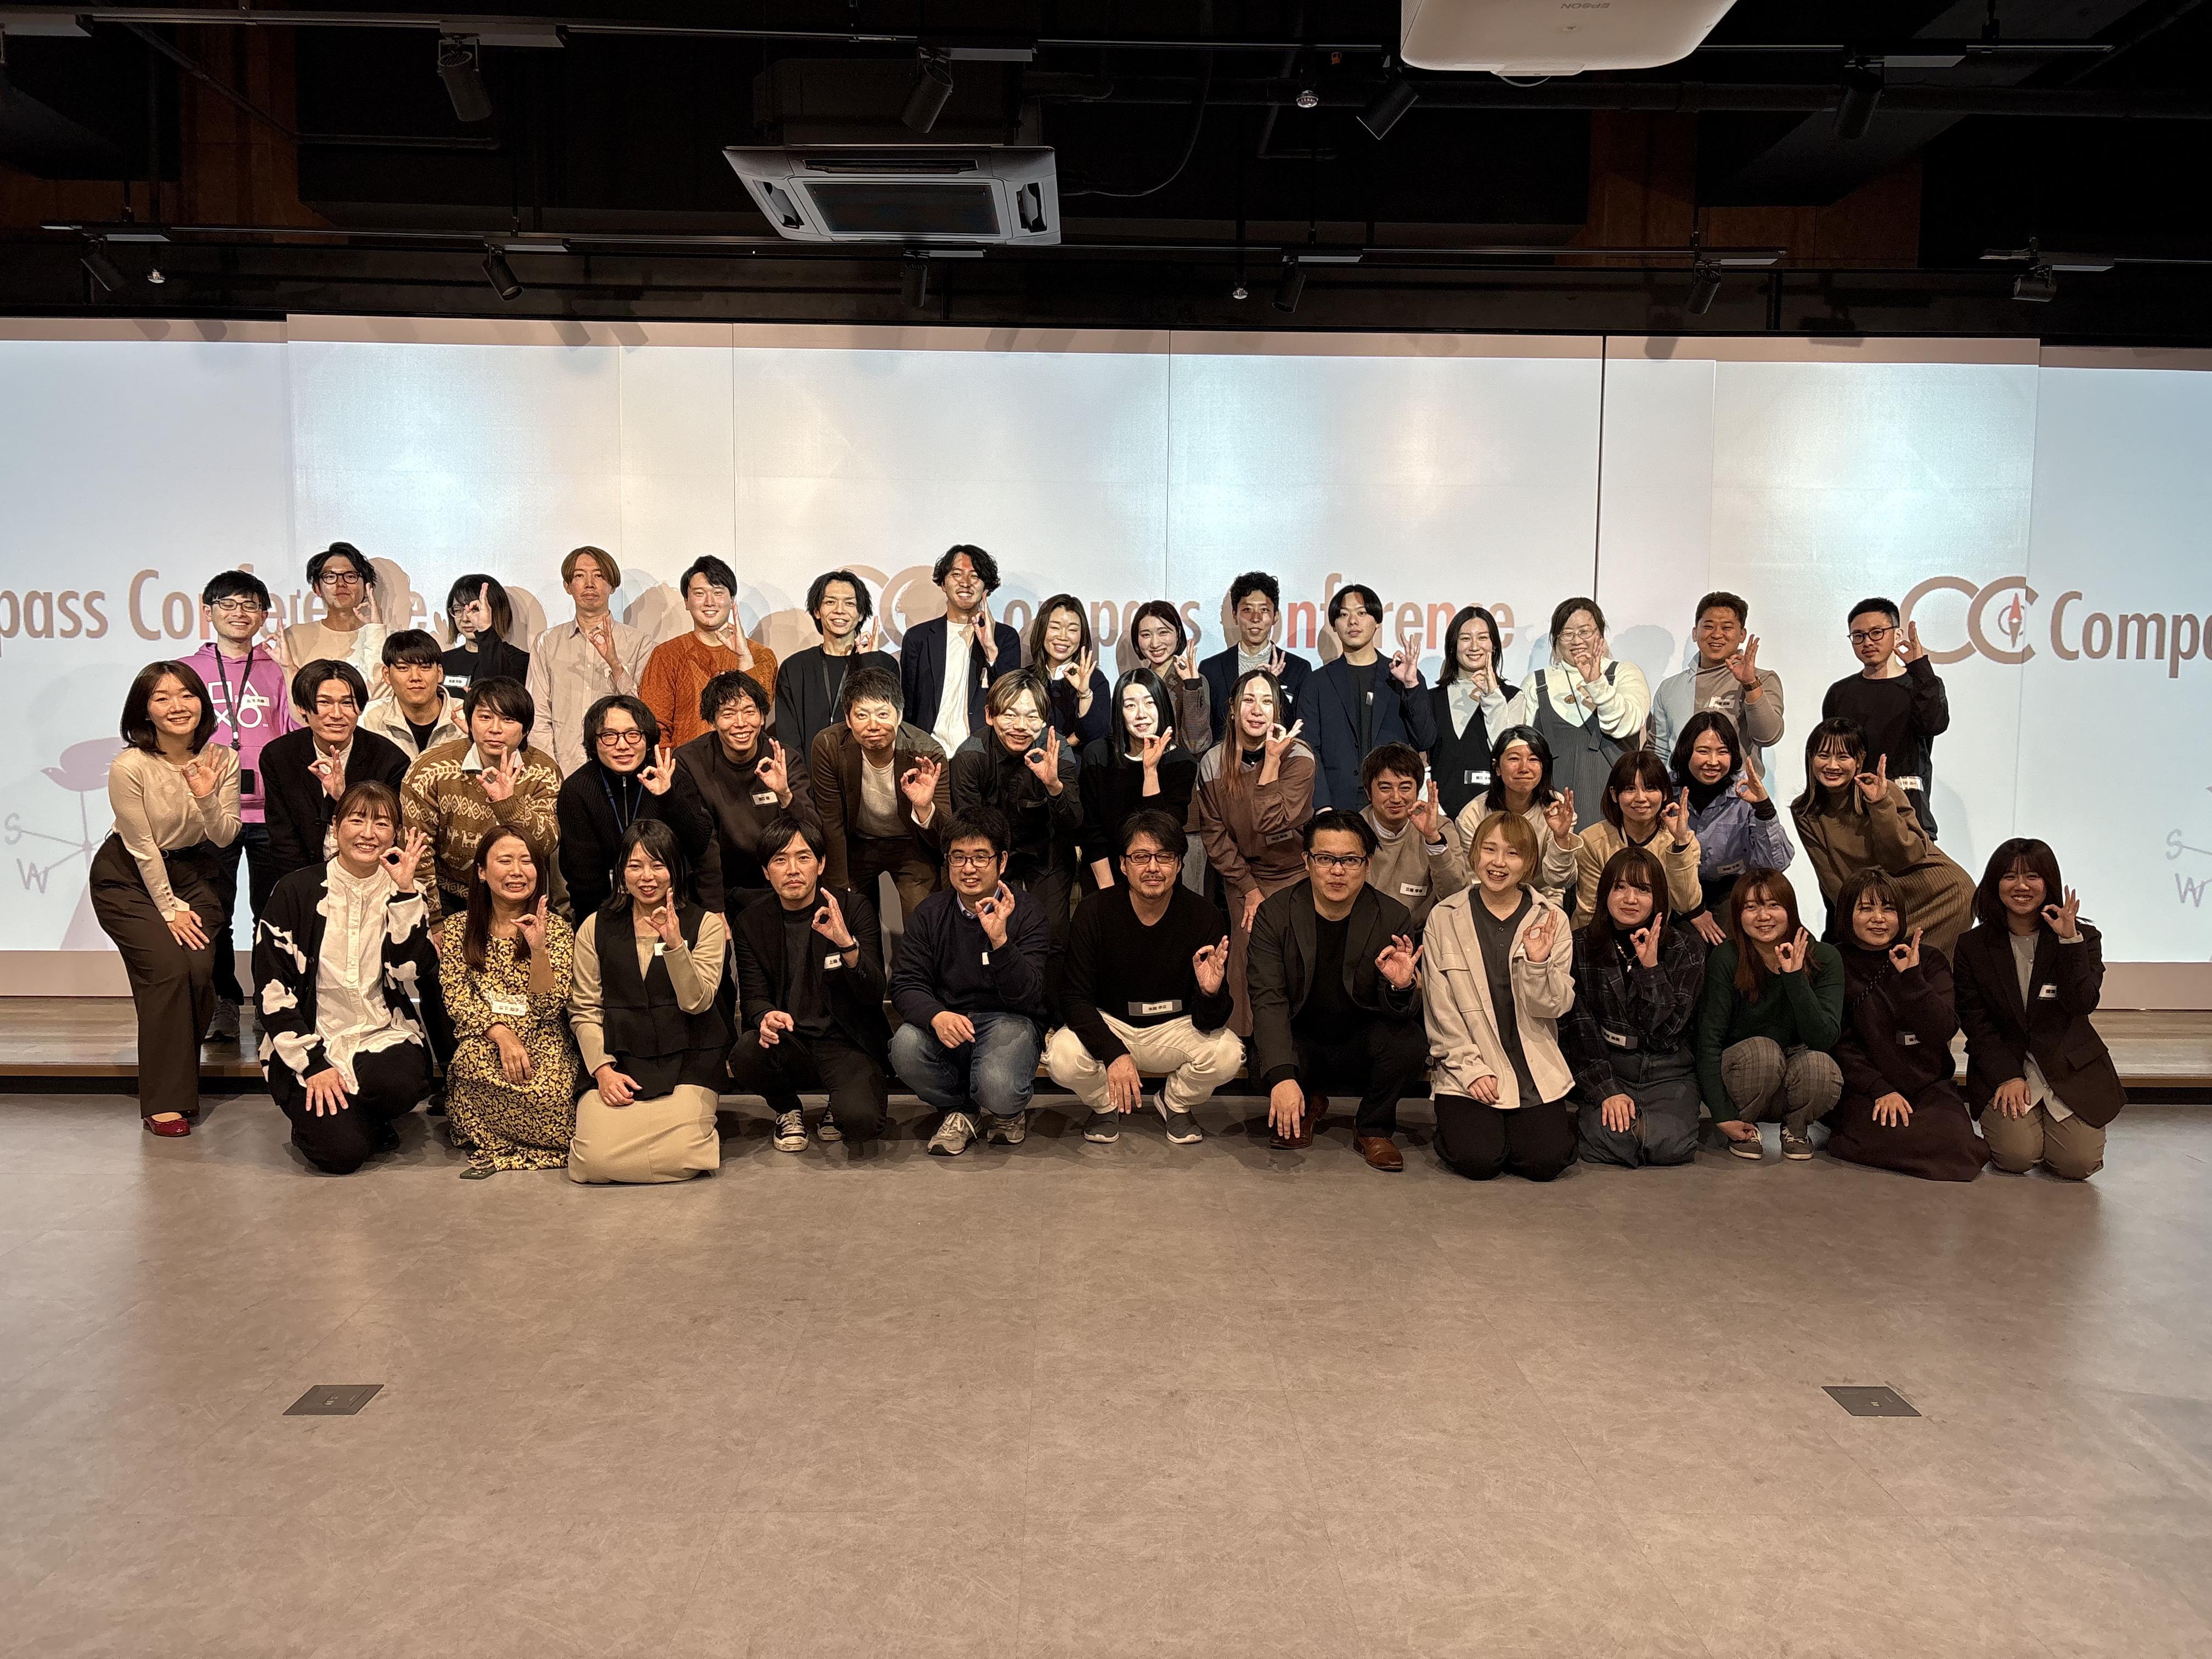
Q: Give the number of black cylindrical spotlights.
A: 10